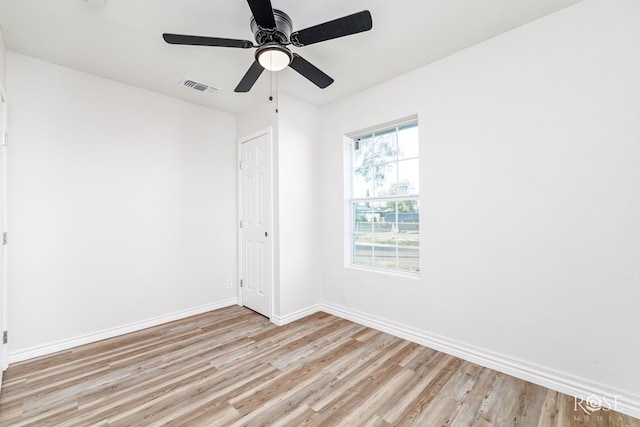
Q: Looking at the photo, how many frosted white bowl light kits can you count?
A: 1